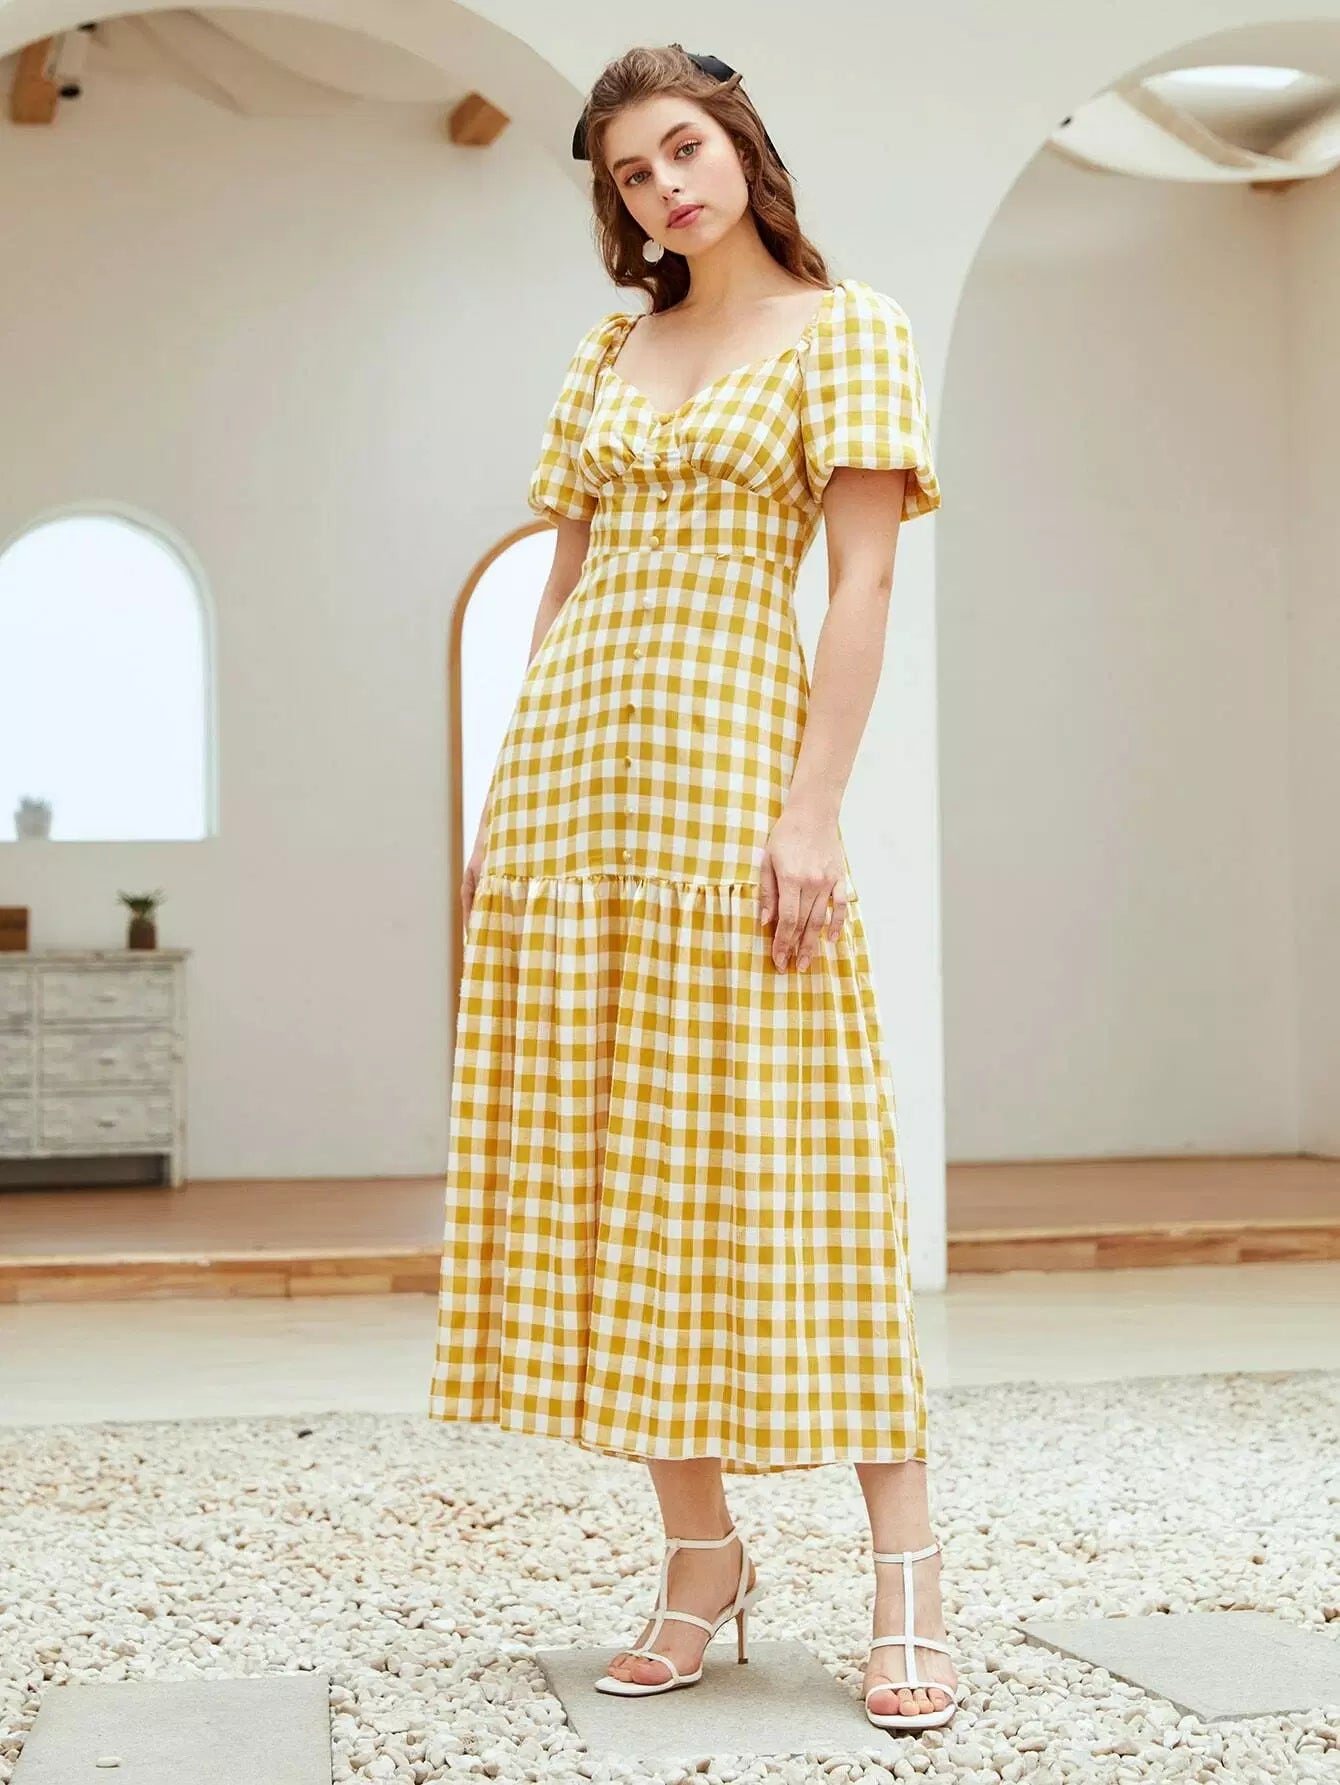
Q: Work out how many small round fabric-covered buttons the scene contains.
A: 10